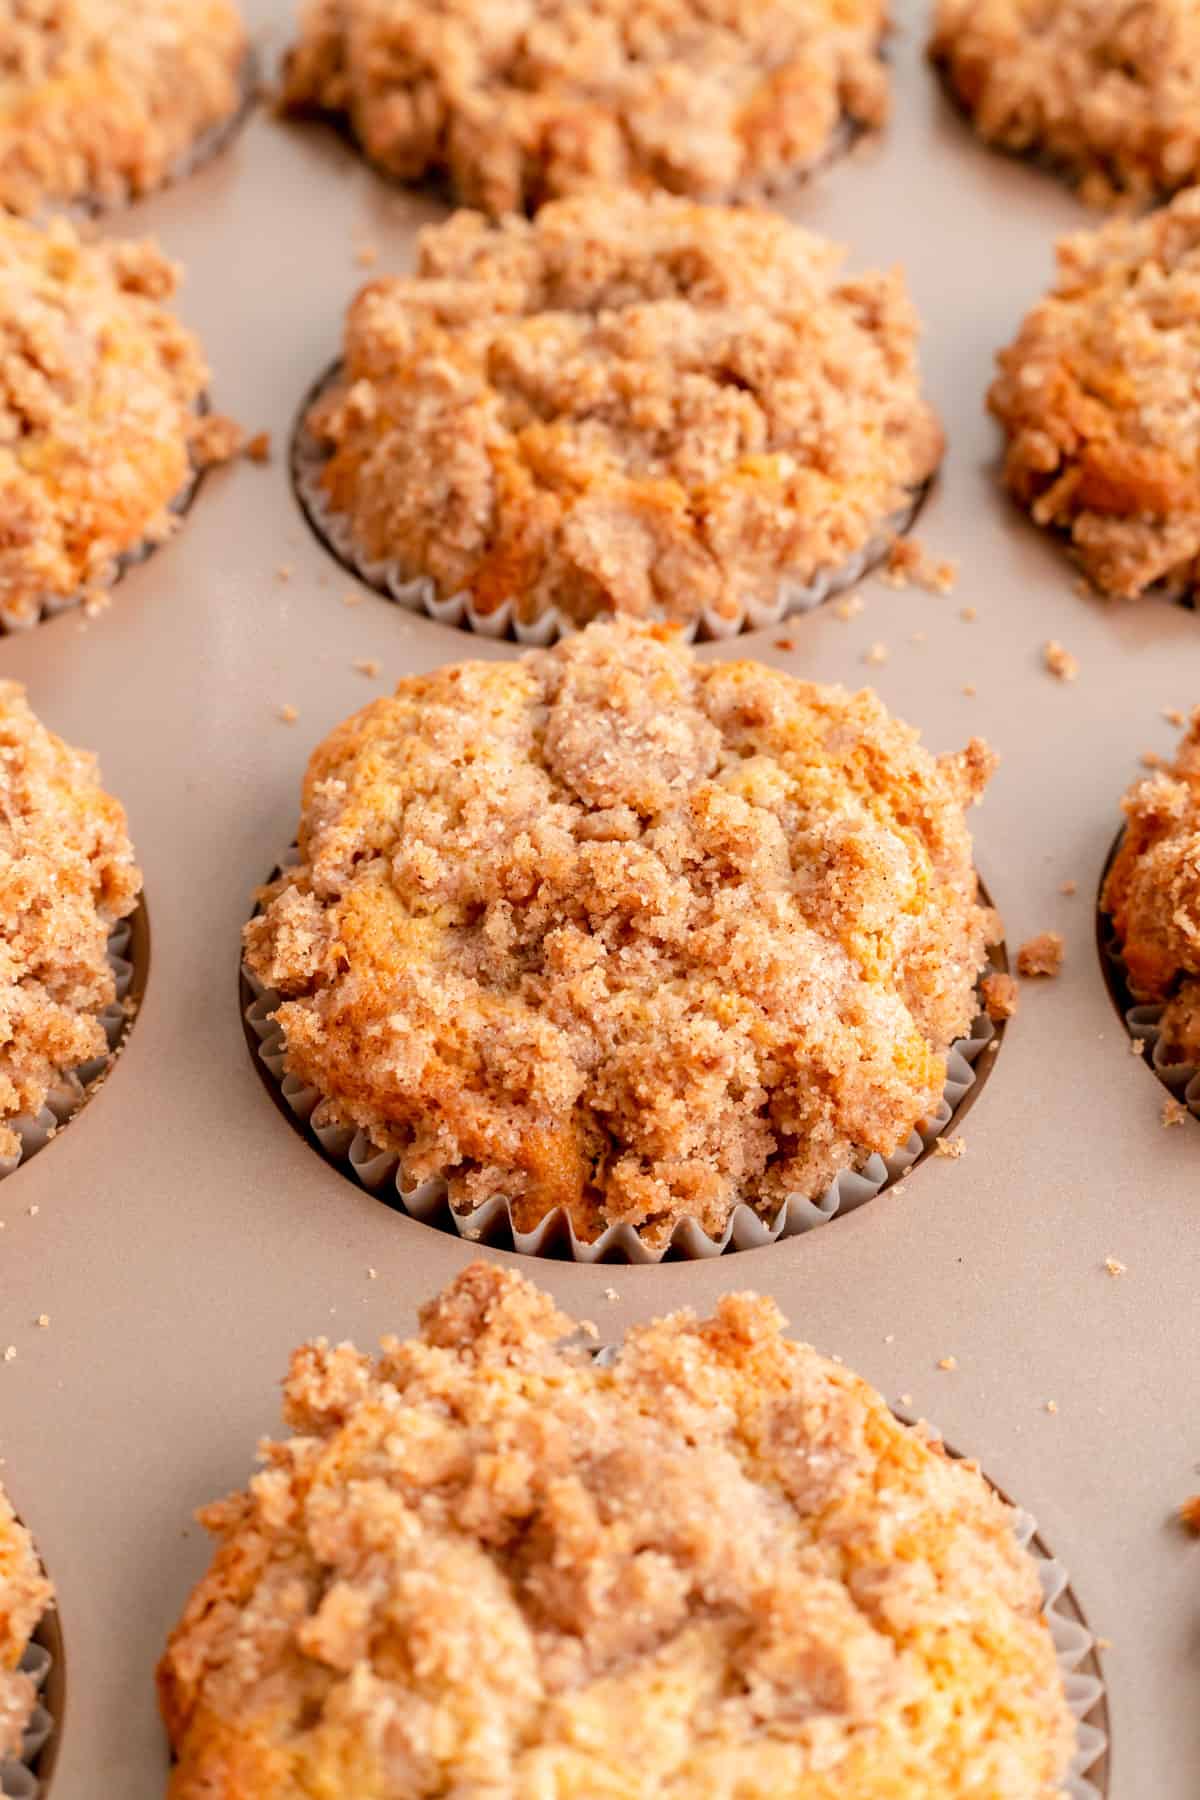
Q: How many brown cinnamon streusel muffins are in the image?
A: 11